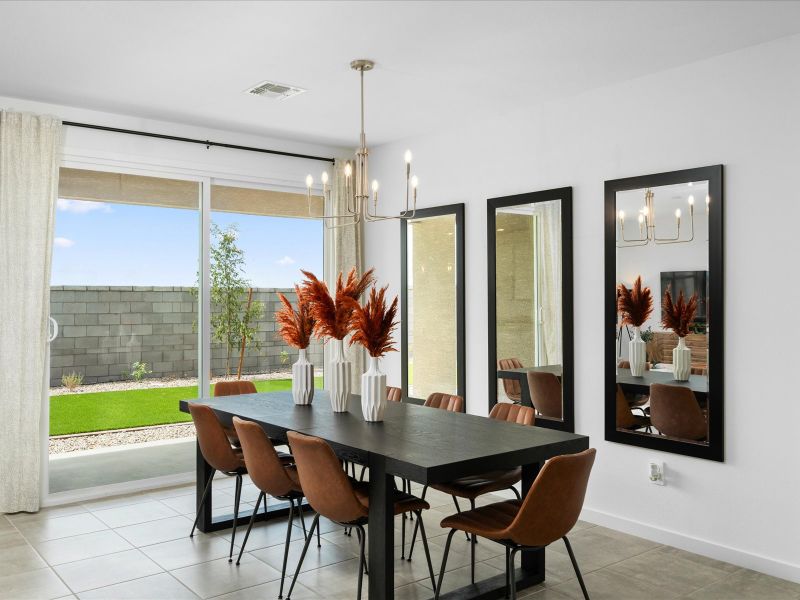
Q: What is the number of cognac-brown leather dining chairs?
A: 8